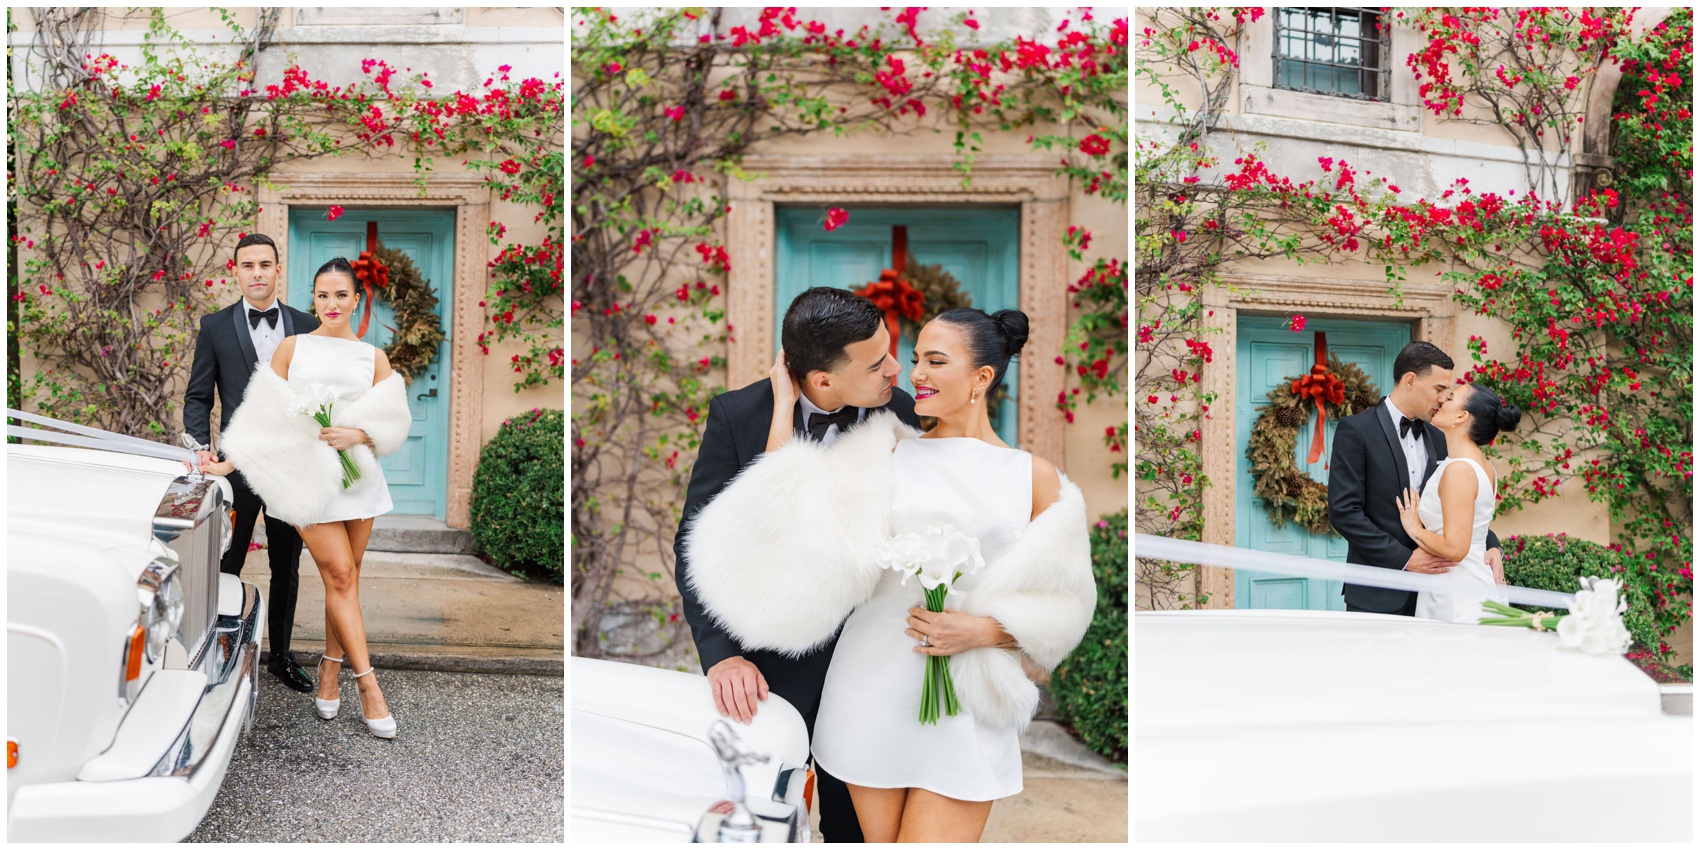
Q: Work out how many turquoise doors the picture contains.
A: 3